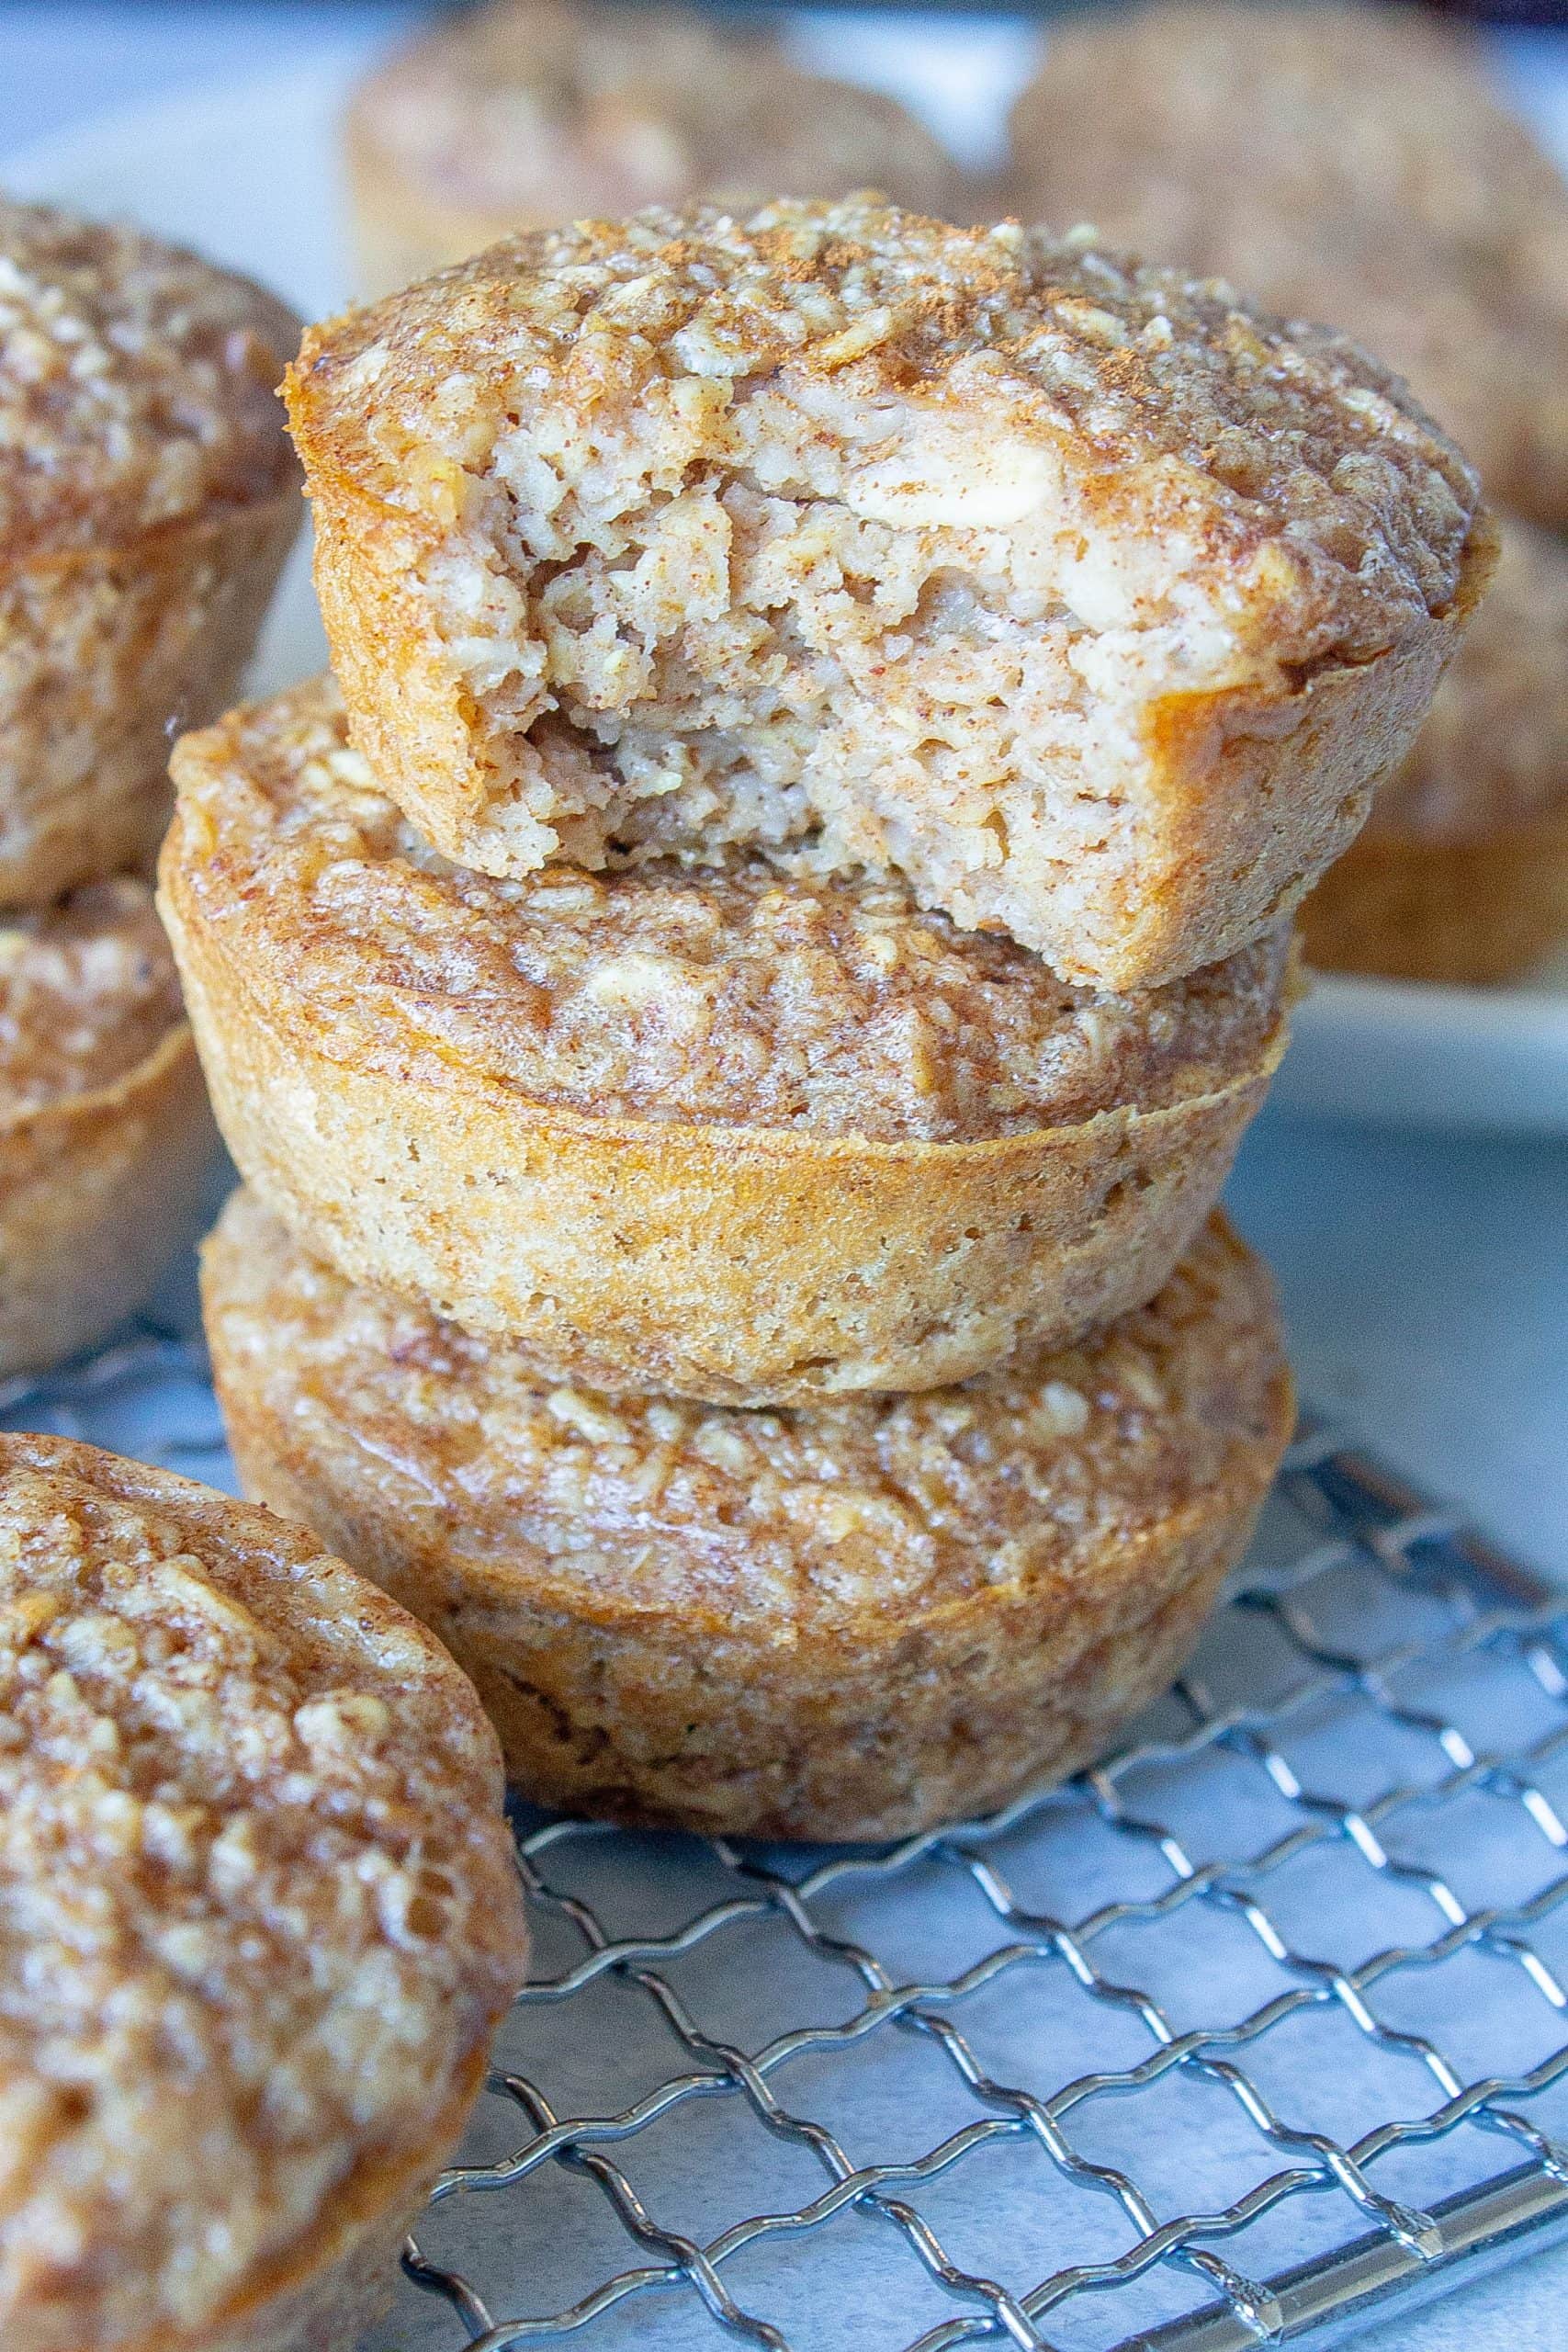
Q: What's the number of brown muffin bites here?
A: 9